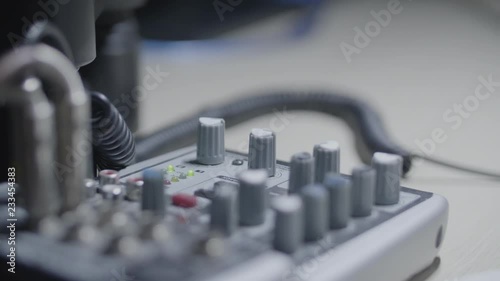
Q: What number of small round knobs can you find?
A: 12